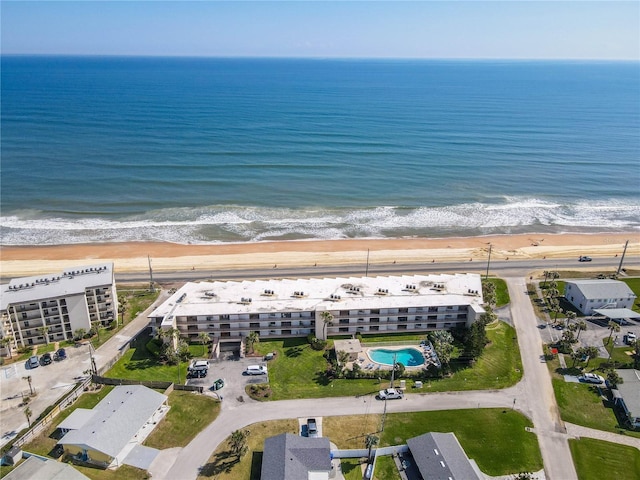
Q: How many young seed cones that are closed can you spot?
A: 0